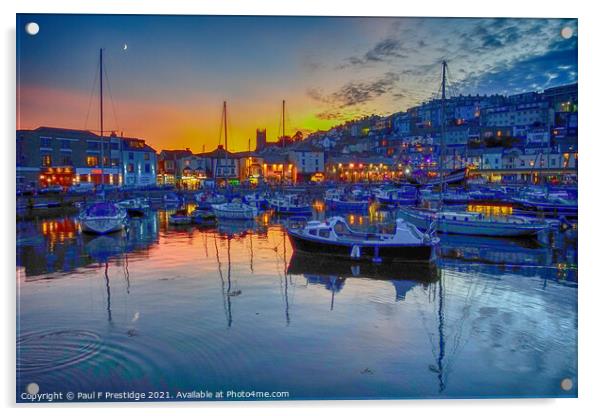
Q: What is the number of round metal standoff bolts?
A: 4